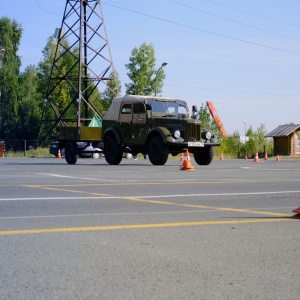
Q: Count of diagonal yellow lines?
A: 1